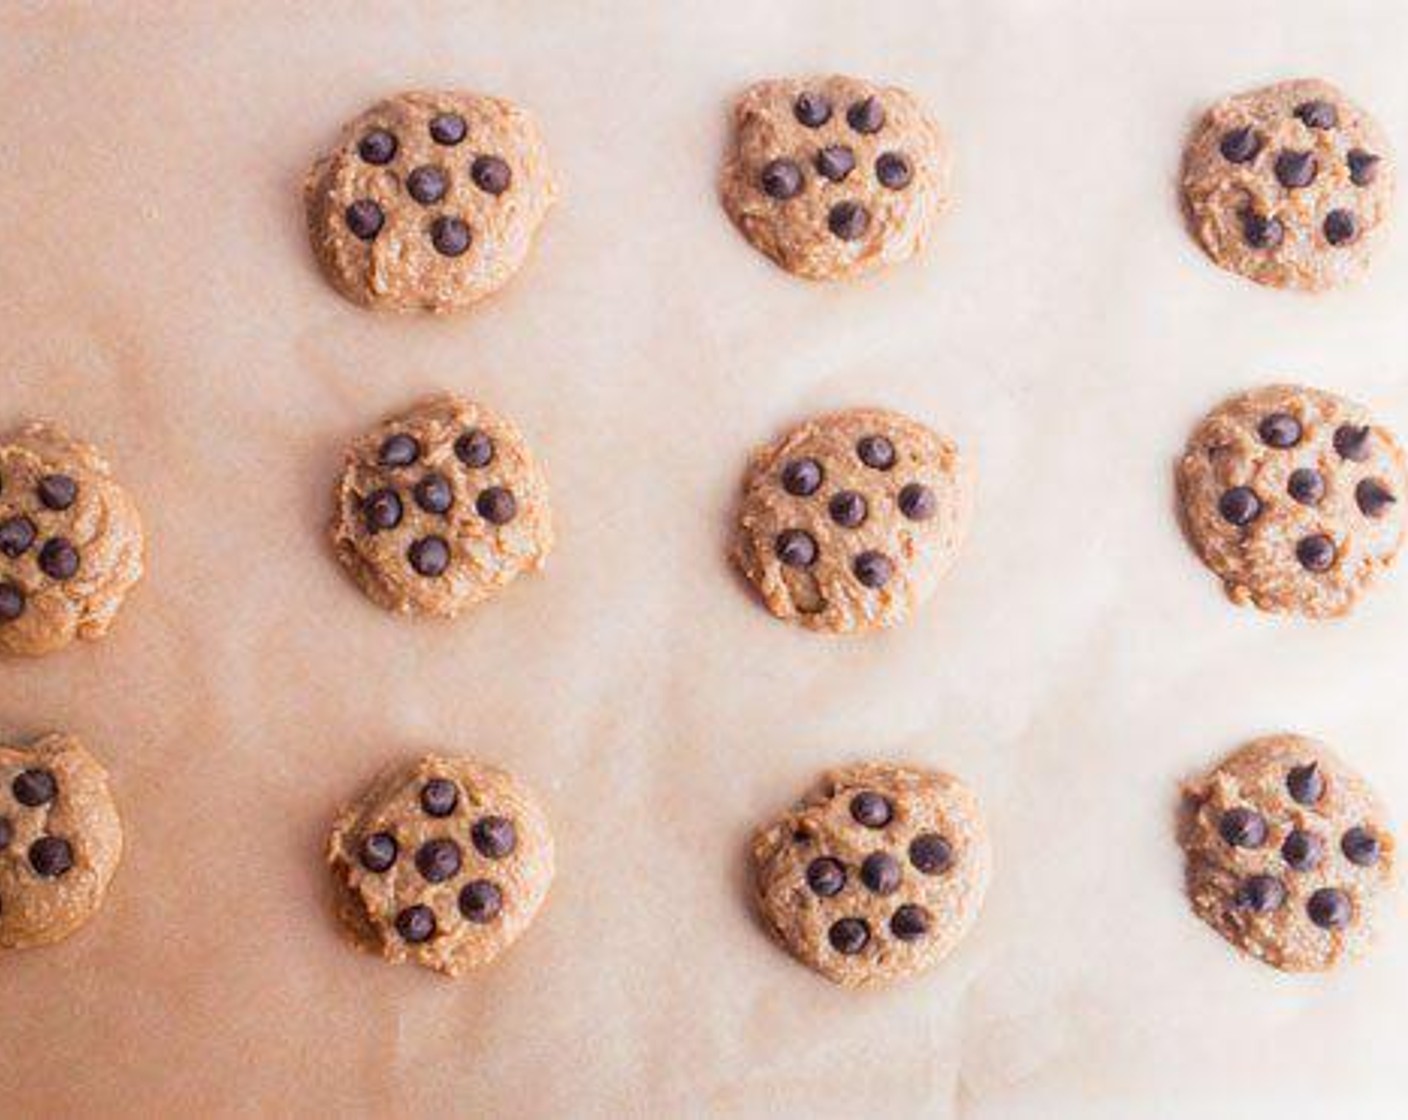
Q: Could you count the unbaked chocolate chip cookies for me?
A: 11